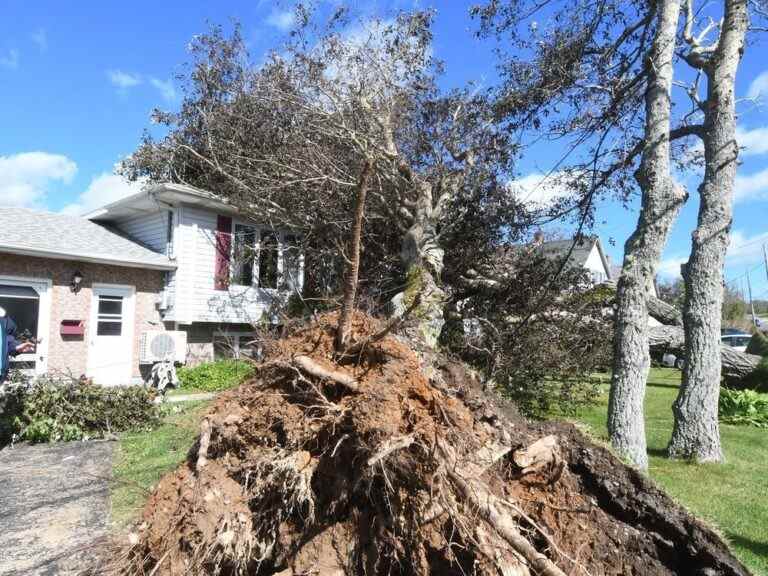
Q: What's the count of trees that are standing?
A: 2